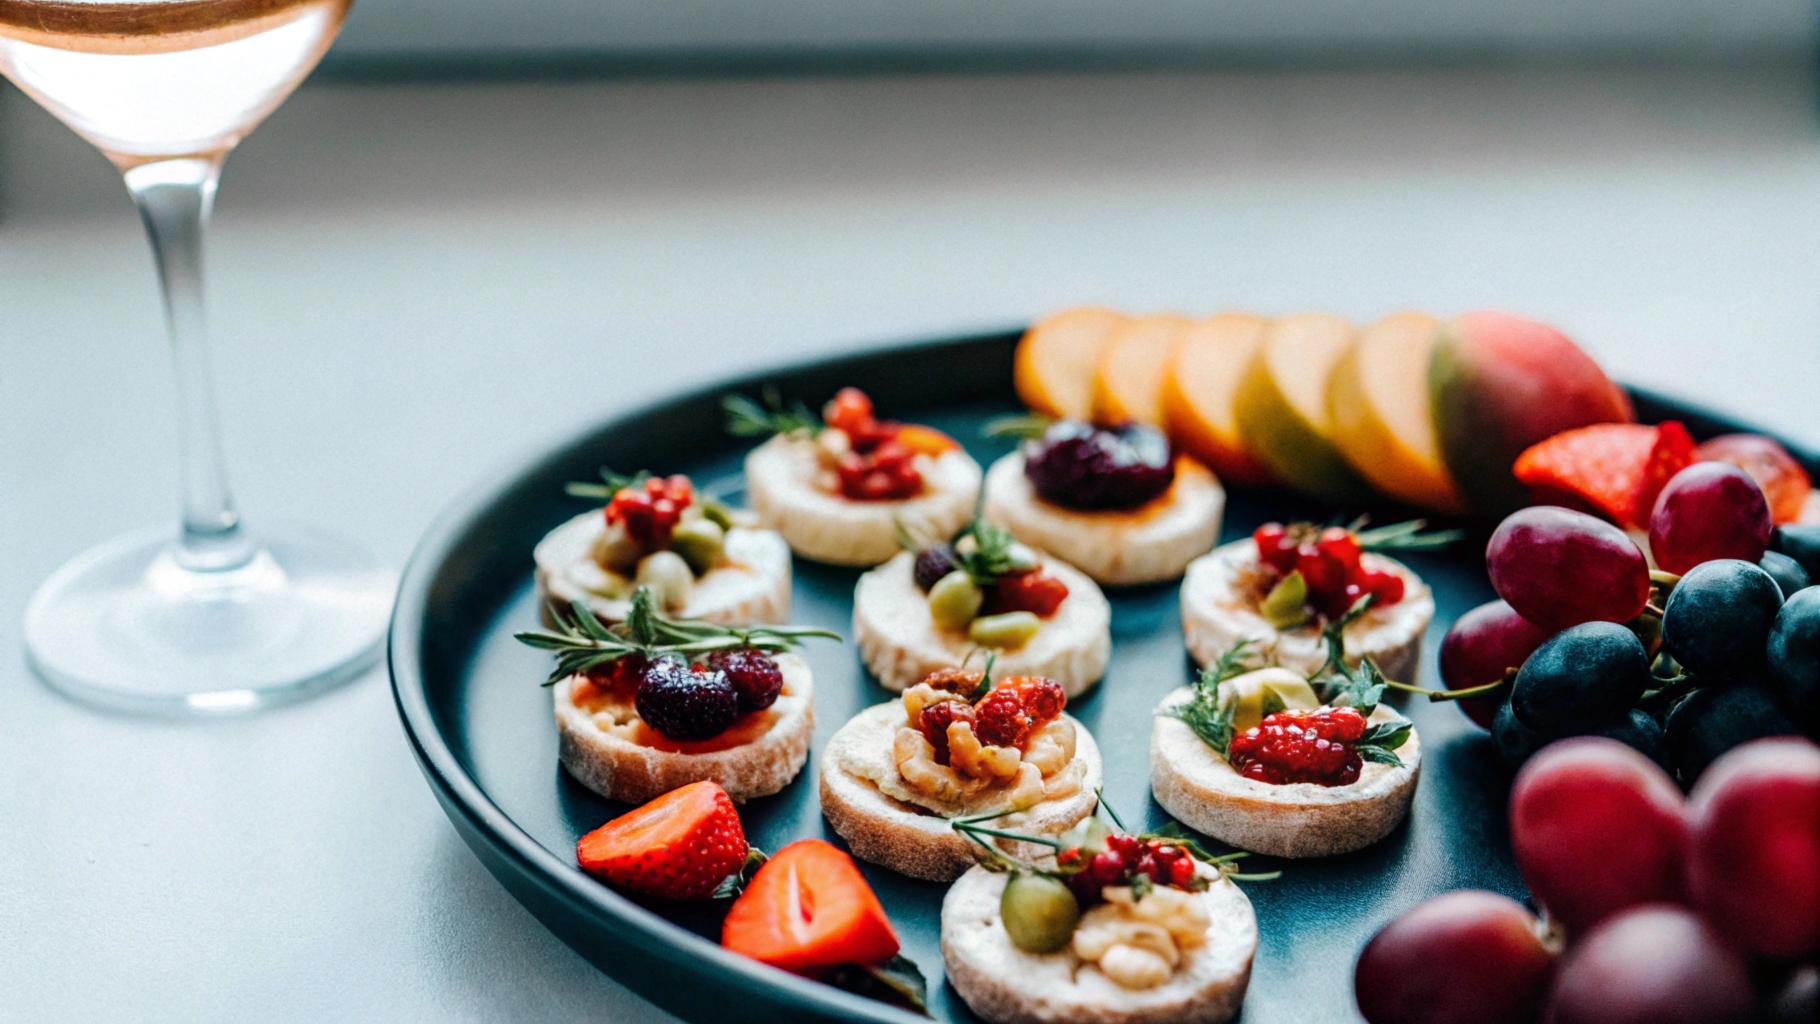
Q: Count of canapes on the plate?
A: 9